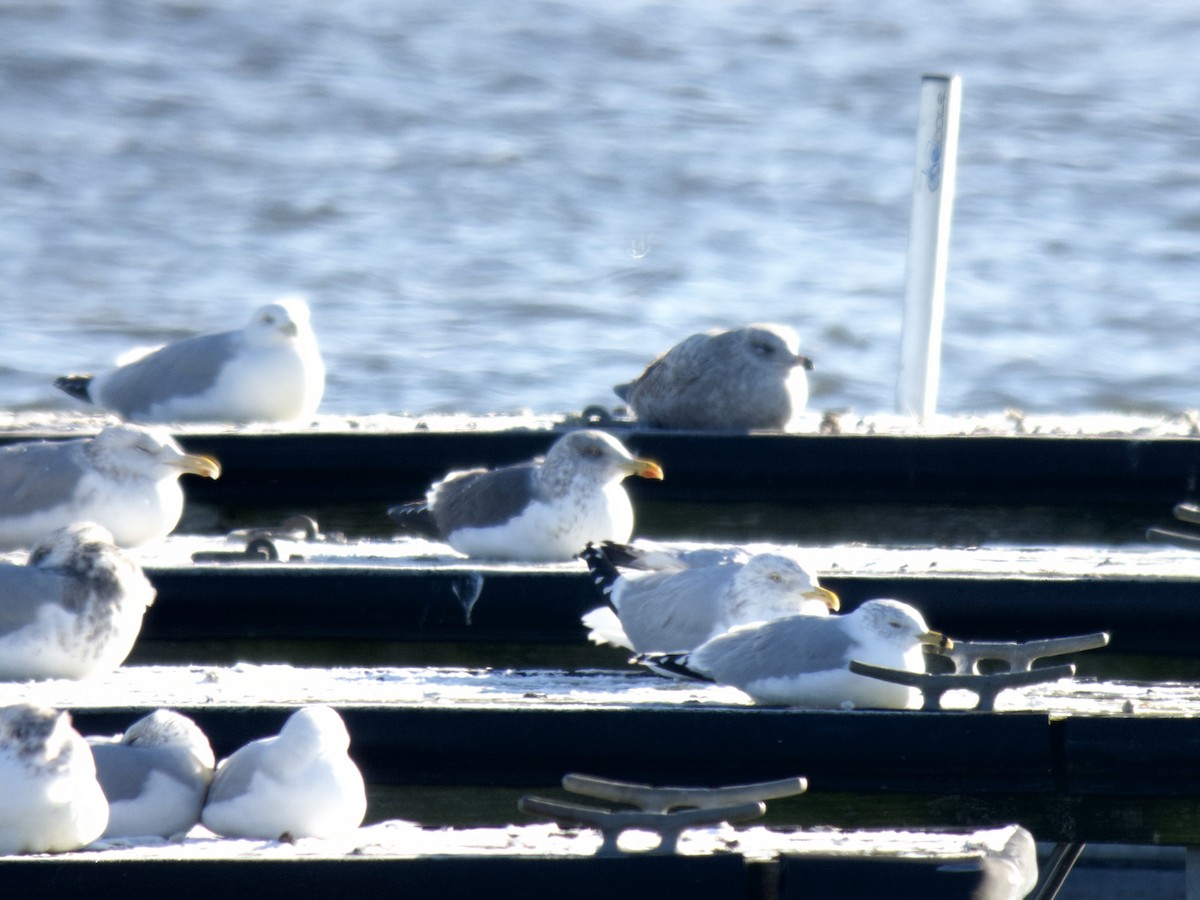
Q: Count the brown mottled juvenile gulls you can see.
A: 1